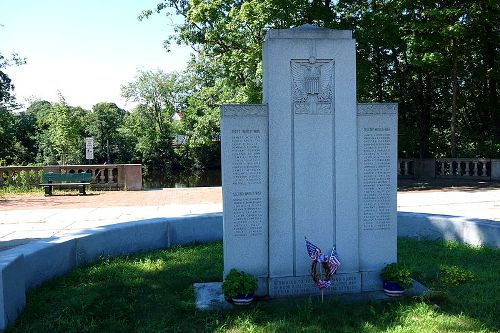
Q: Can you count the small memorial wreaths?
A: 1